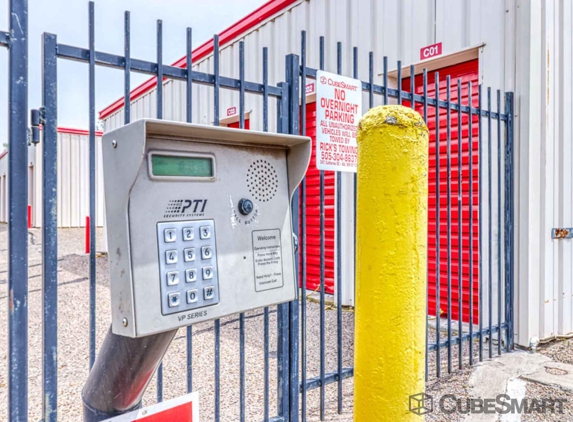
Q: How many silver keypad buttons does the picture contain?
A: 12